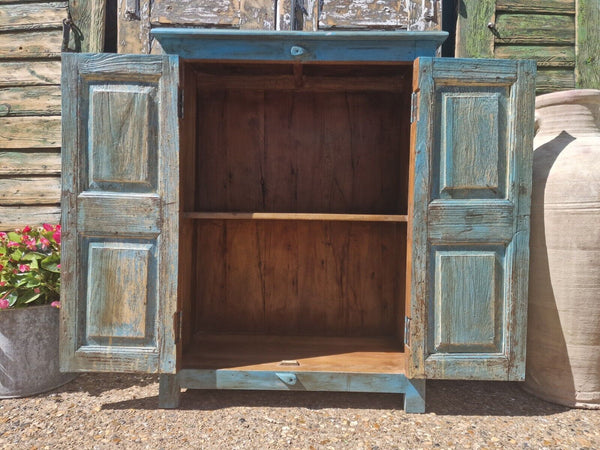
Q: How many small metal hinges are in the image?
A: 4